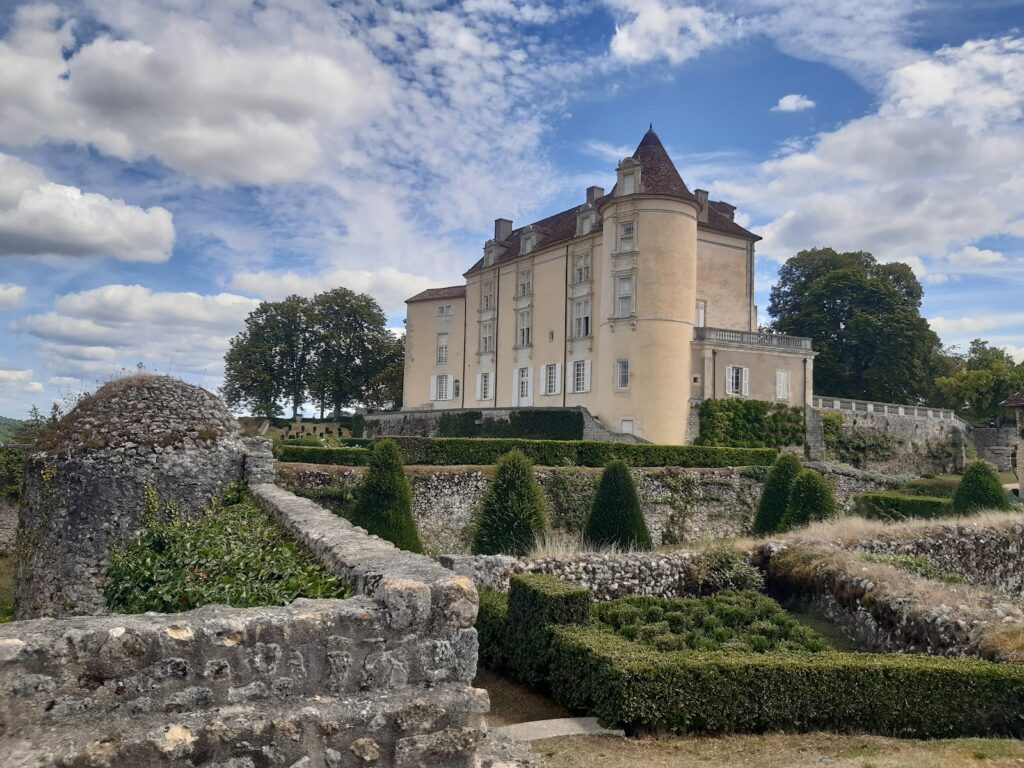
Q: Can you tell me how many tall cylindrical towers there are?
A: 1